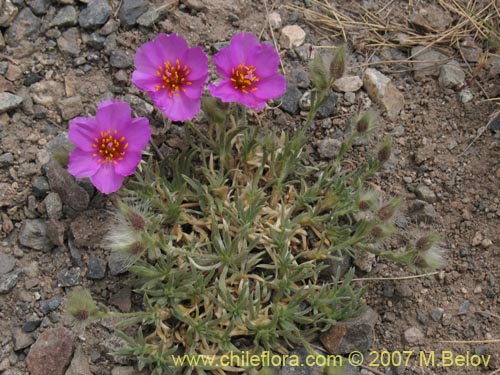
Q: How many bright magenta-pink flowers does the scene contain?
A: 3